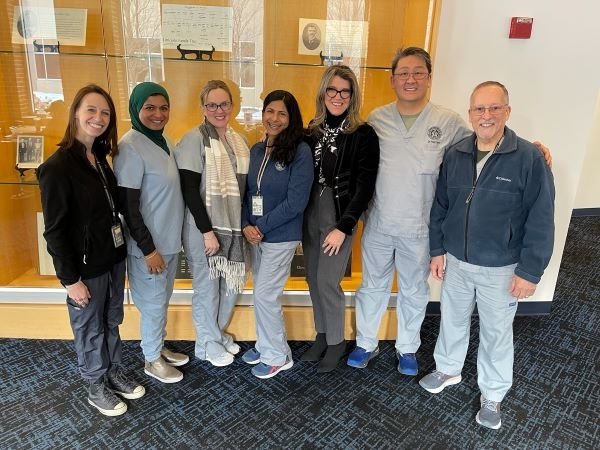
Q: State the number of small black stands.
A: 4